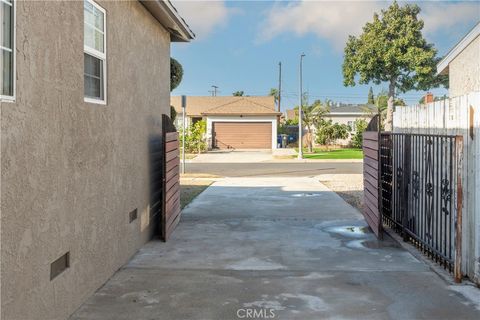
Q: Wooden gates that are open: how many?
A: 2